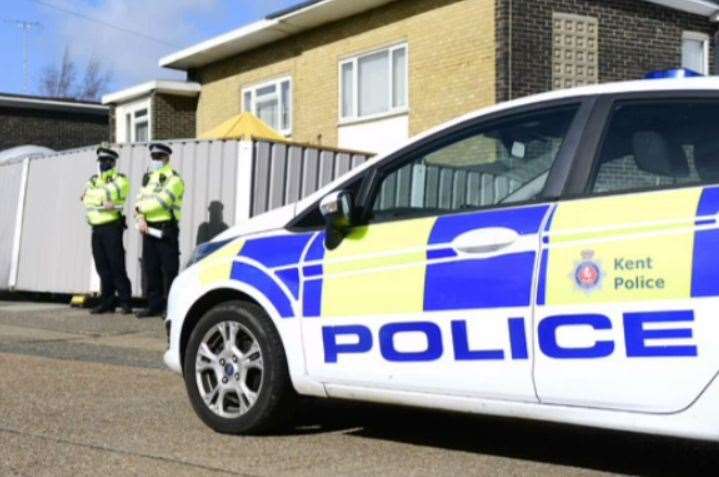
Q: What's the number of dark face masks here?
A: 1